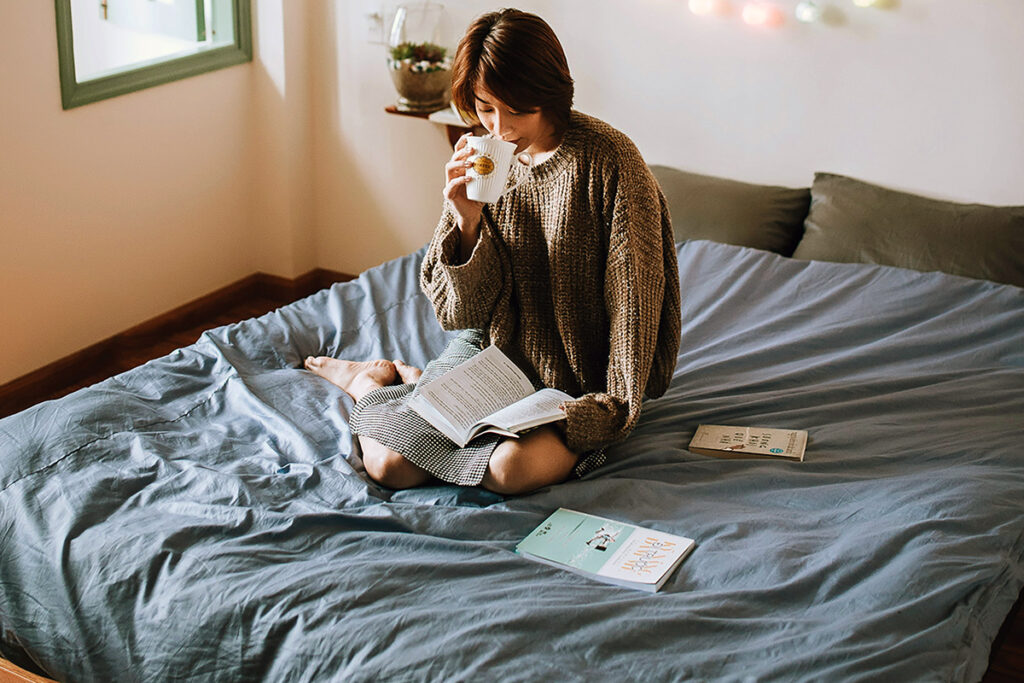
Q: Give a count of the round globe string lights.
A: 4